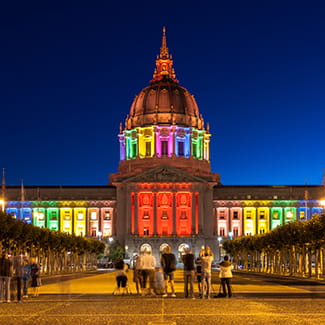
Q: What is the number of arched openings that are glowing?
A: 3